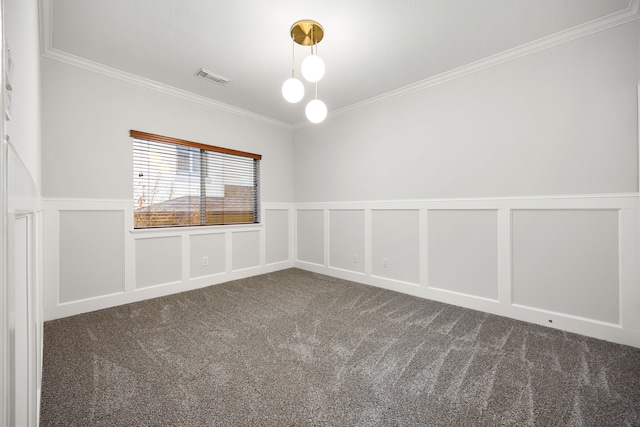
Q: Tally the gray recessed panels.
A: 10